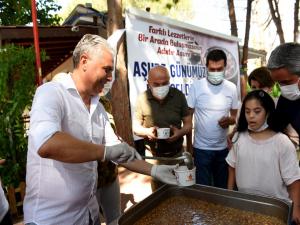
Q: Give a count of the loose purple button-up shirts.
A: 0